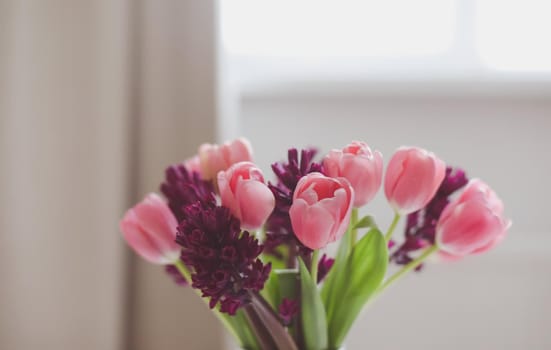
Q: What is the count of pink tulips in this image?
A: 7